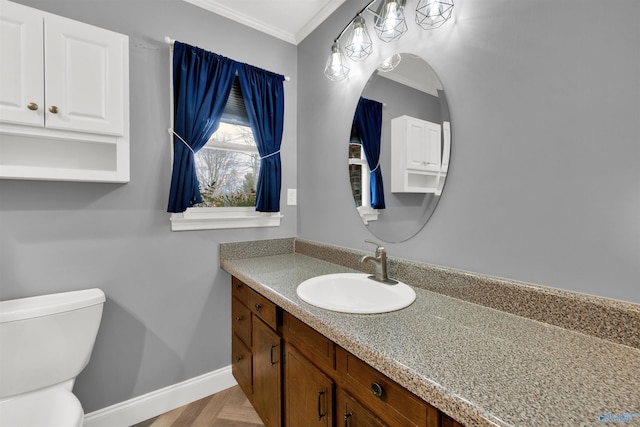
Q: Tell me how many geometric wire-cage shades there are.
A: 4